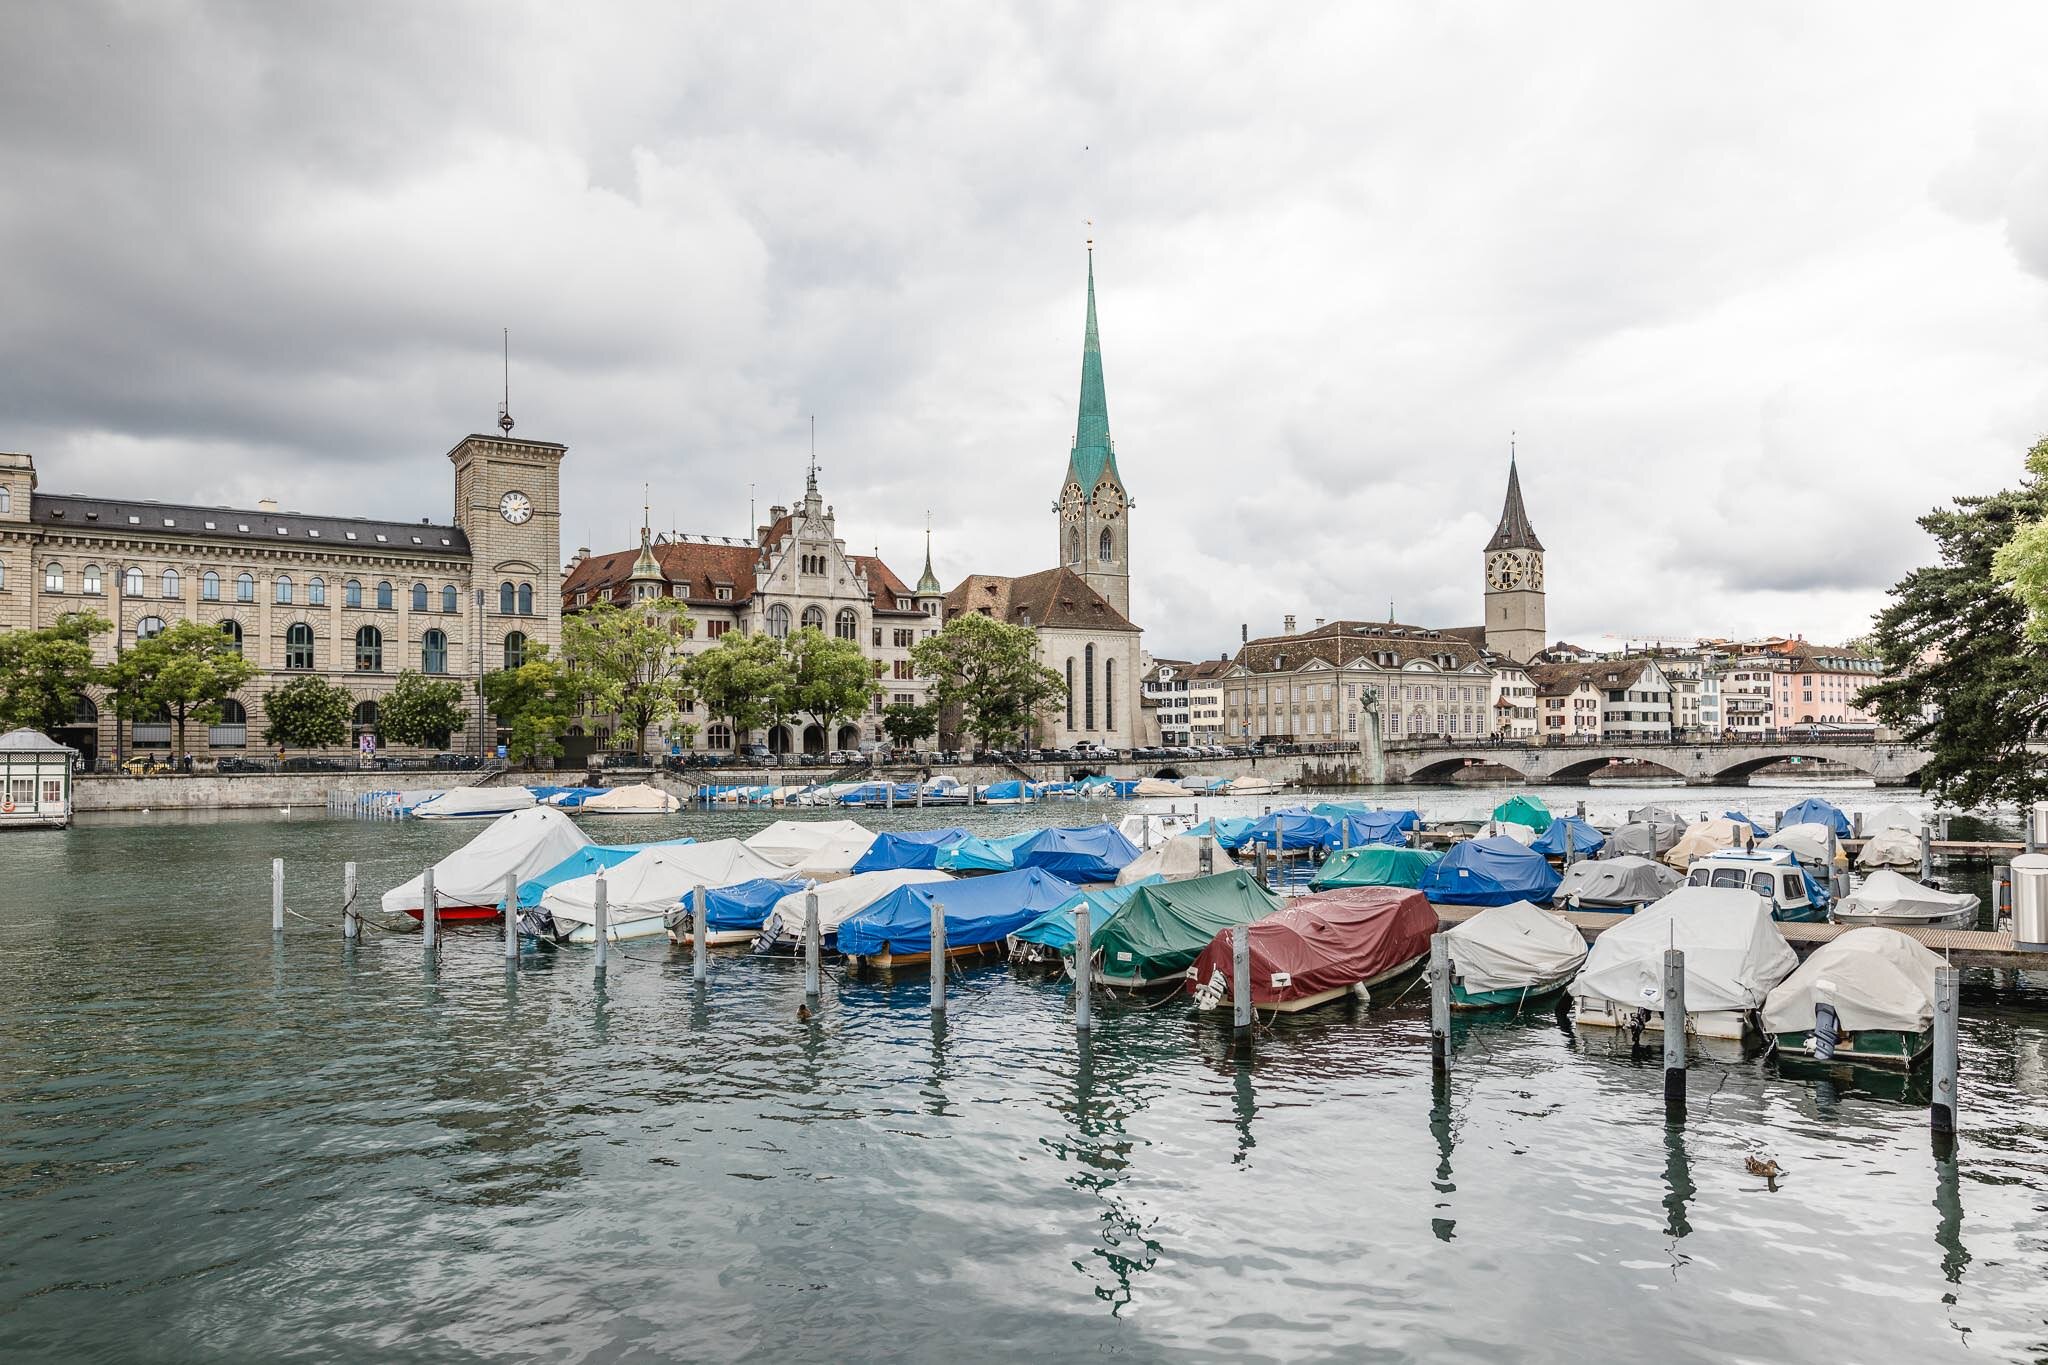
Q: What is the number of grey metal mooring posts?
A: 13